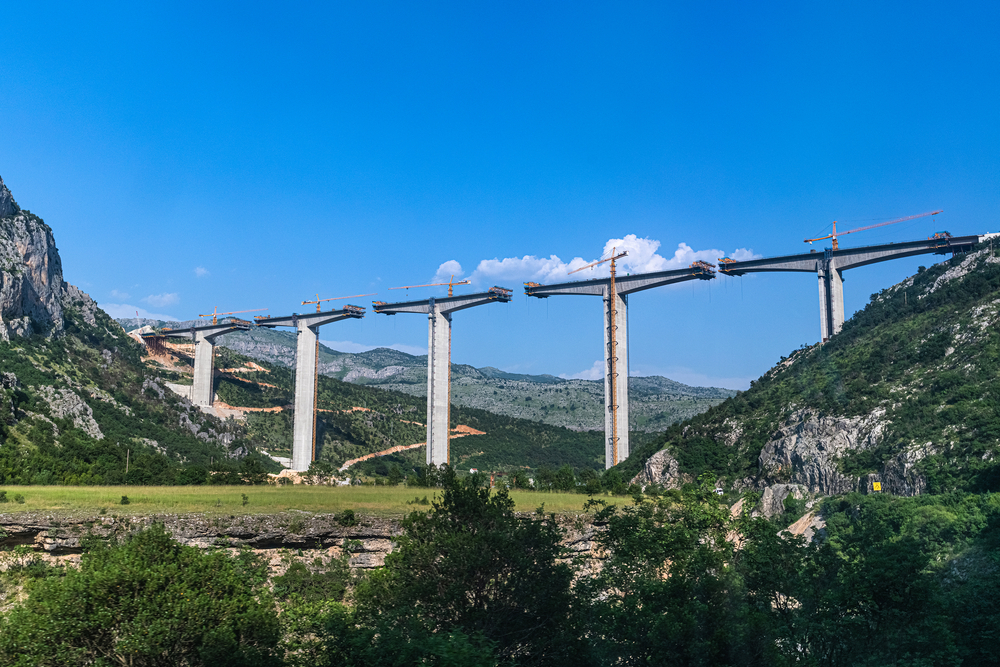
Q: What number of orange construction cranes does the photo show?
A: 5